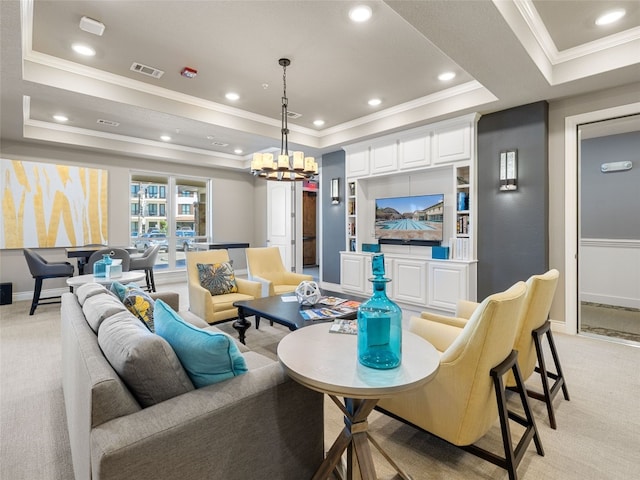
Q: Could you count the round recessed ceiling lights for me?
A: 10